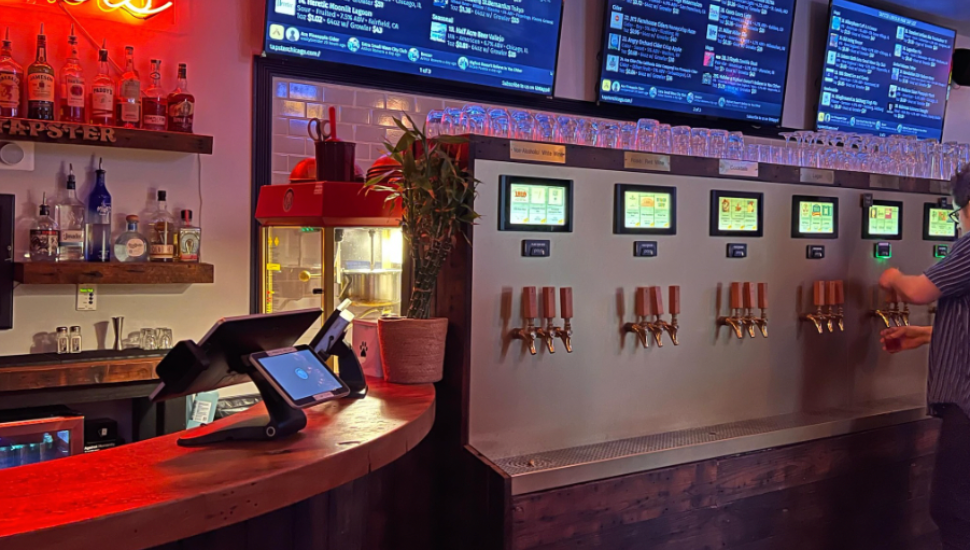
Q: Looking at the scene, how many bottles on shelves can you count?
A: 13